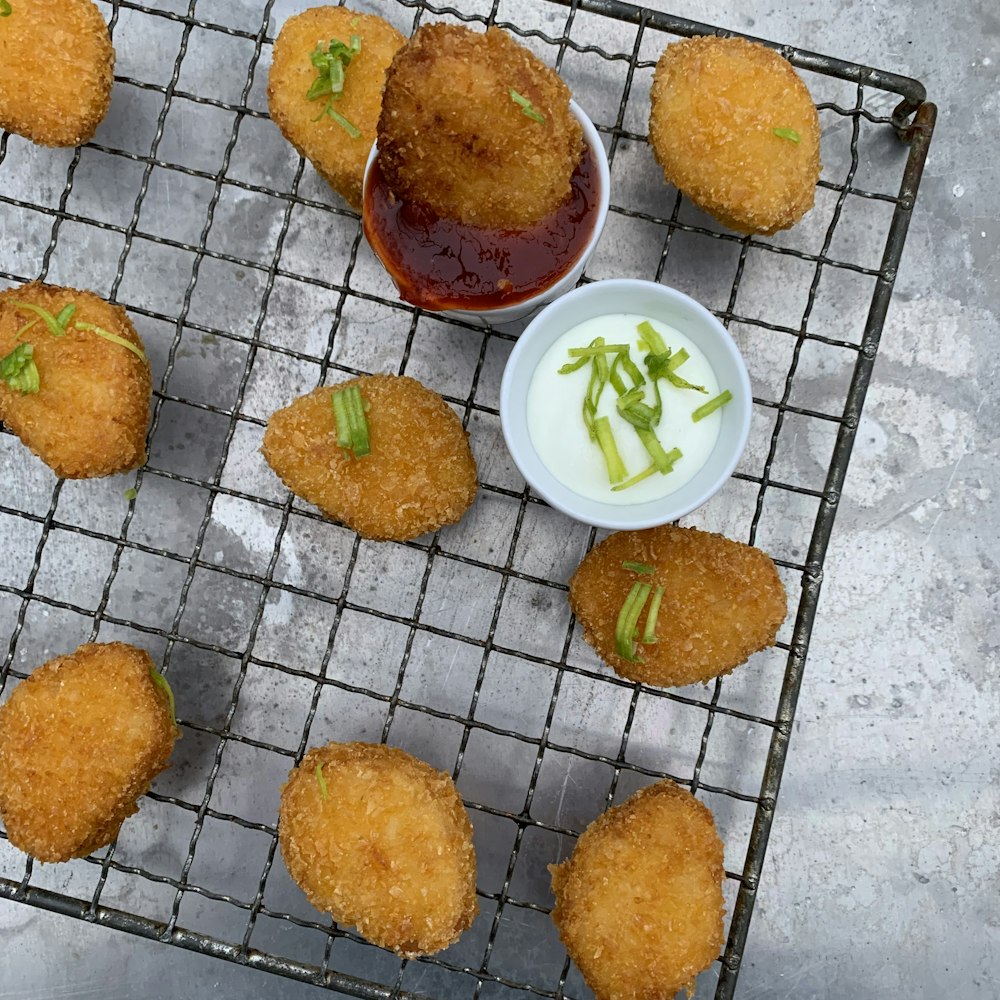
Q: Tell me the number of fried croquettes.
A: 10